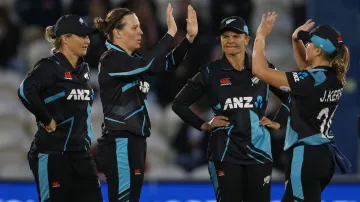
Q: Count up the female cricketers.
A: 4